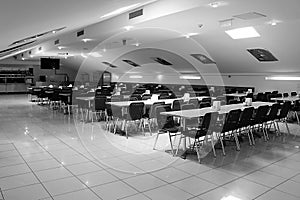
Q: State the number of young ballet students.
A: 0